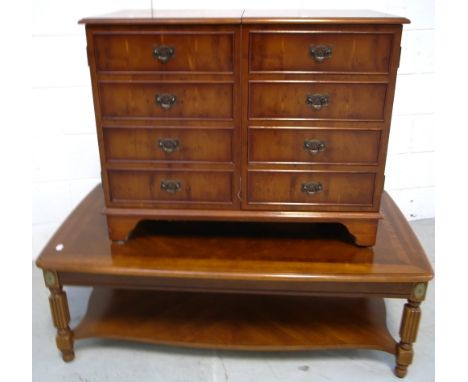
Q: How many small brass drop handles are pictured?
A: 8